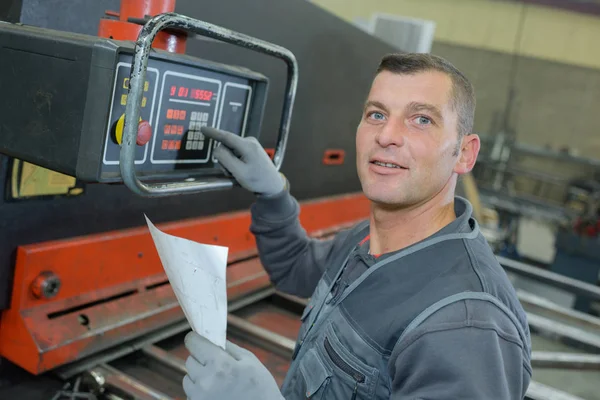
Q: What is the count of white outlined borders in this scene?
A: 3